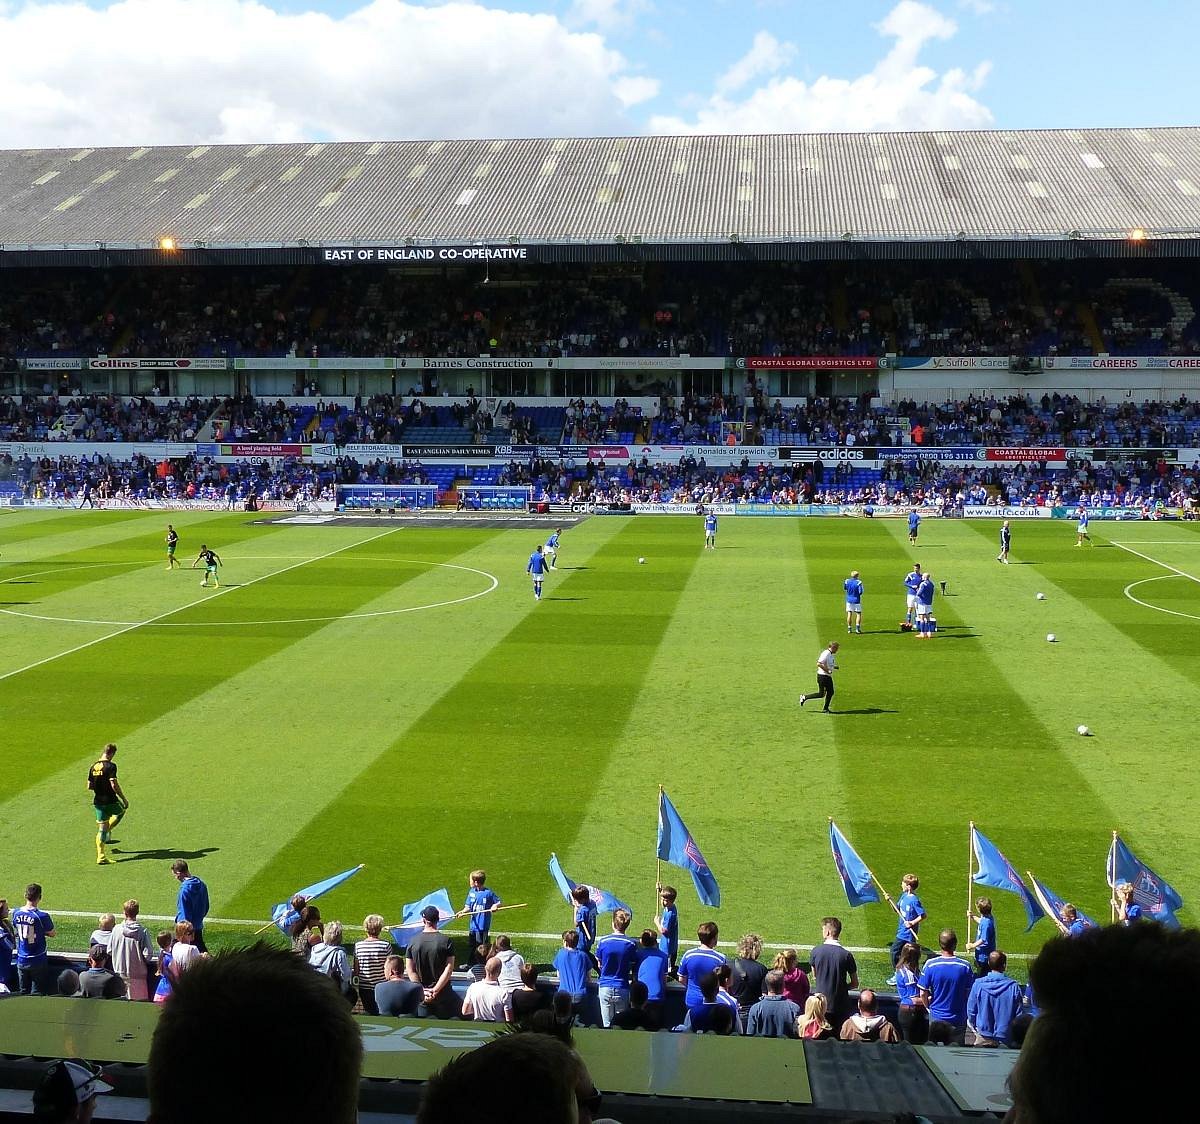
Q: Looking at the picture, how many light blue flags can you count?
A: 8